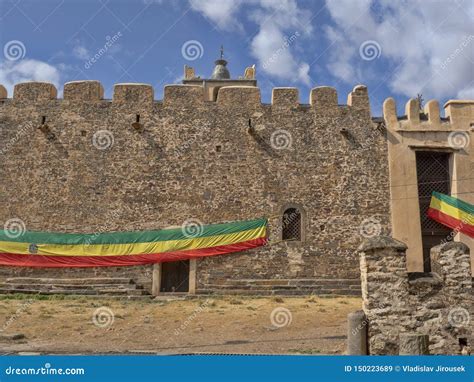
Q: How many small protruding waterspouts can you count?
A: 4